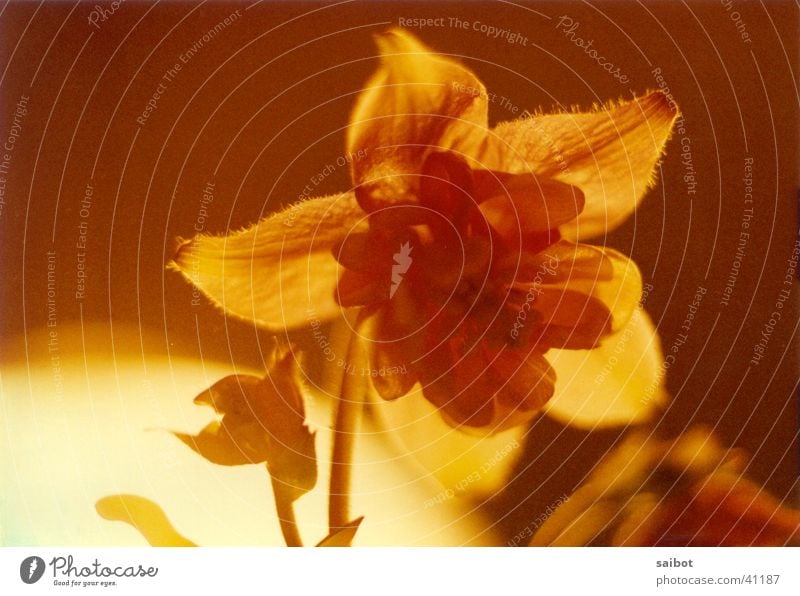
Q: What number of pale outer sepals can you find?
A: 5